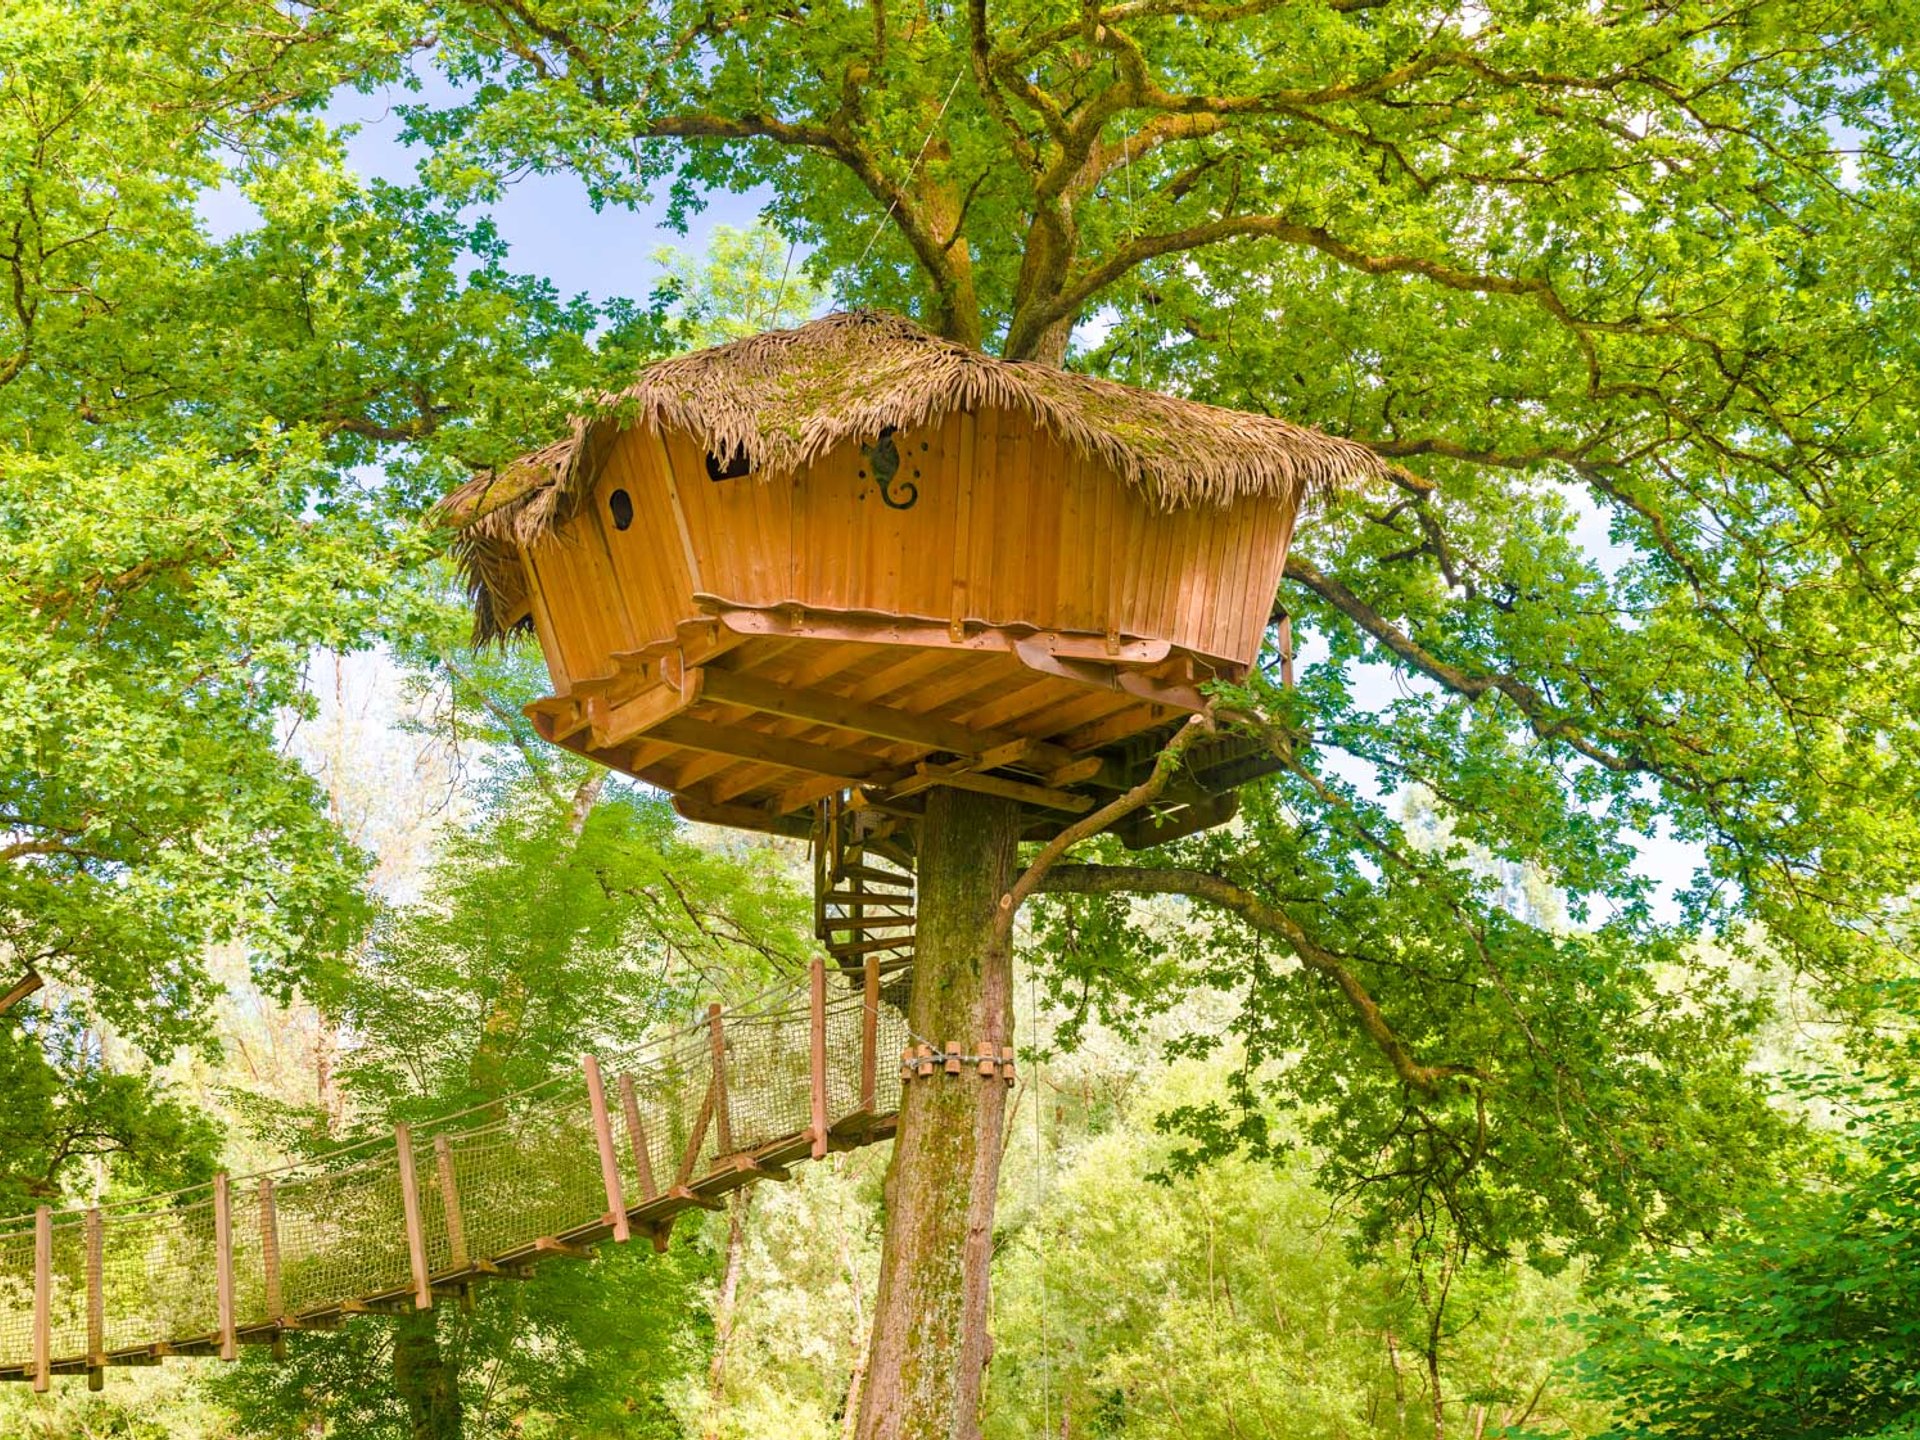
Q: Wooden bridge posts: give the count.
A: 11